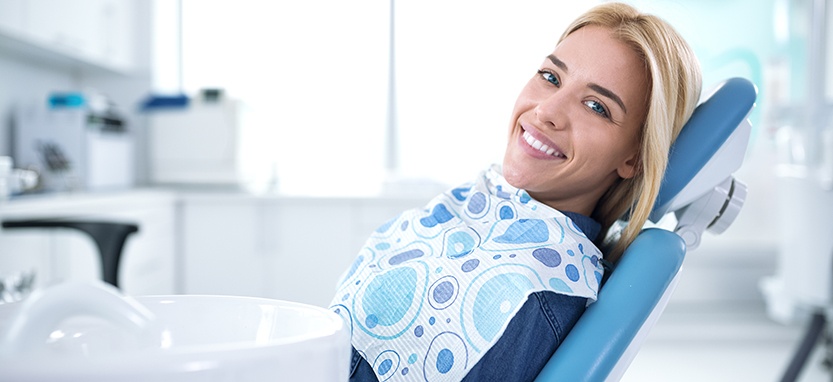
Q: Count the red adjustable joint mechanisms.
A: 0